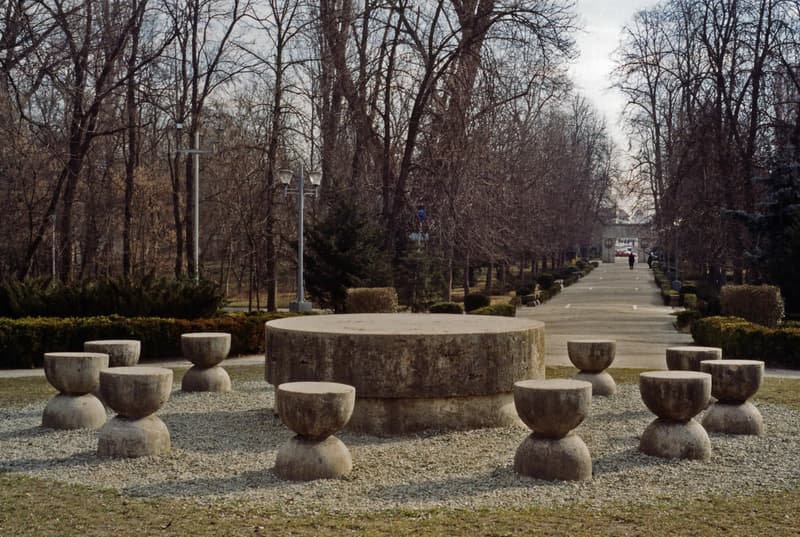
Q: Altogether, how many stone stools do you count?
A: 10